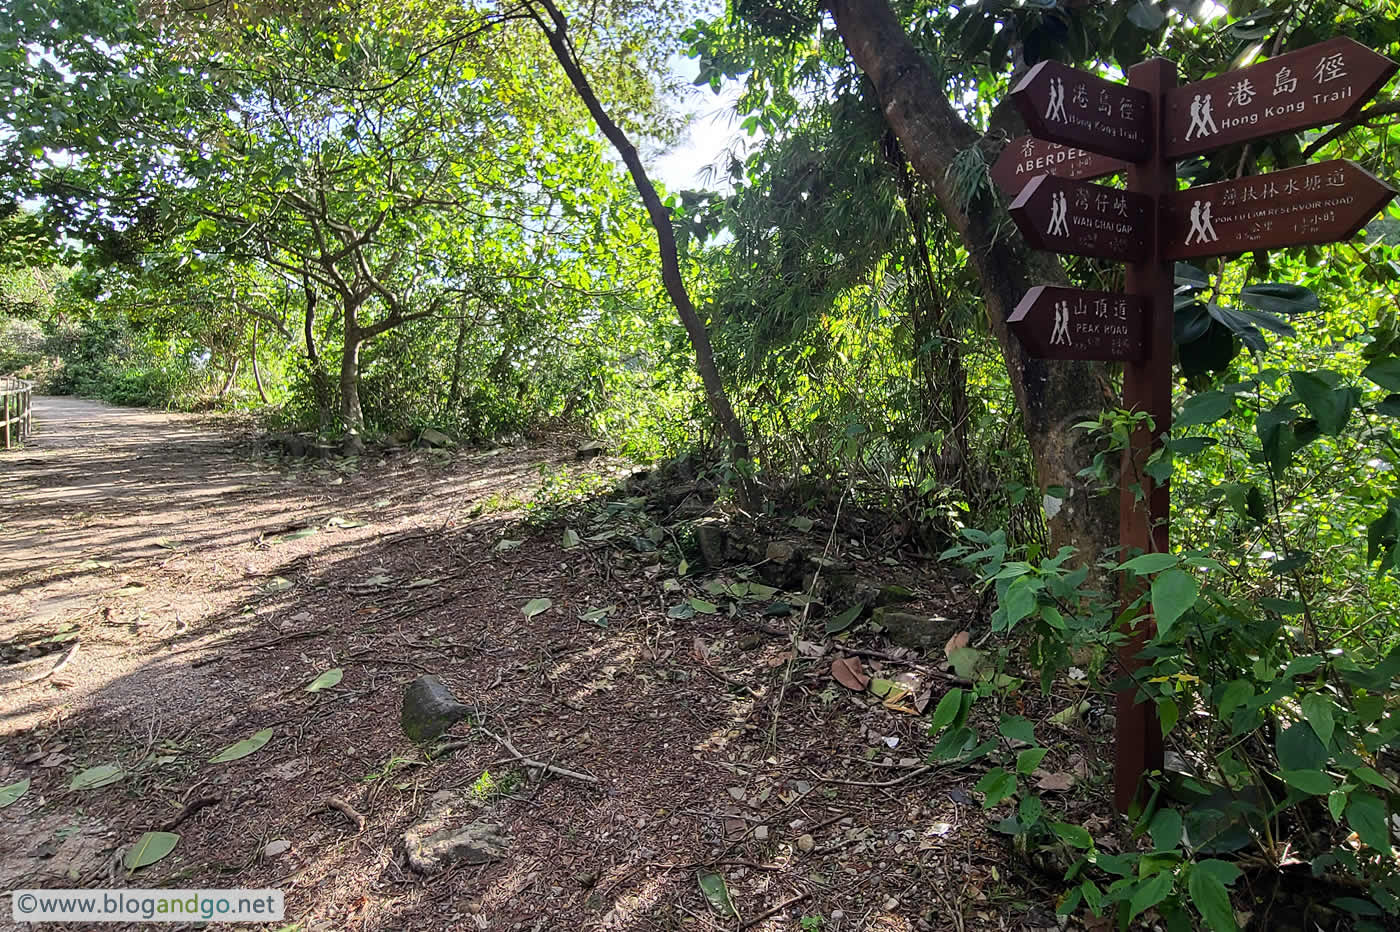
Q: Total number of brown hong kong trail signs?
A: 2